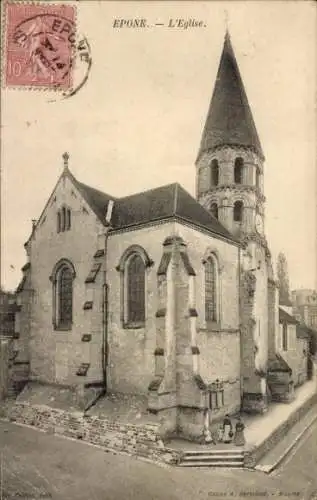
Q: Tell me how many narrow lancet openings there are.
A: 3